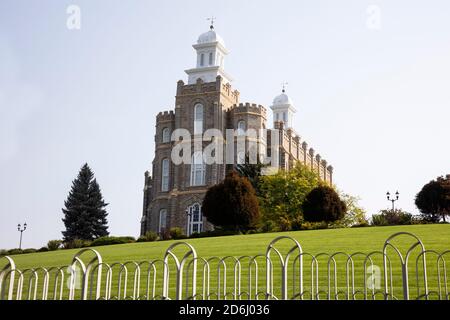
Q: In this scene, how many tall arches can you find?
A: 5